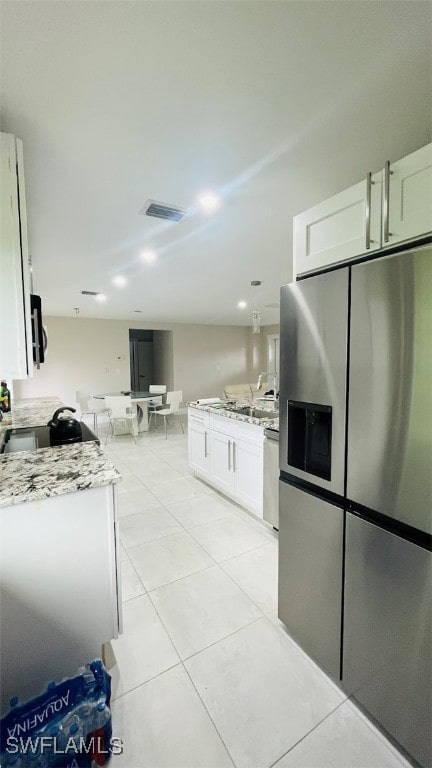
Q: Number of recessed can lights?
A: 5